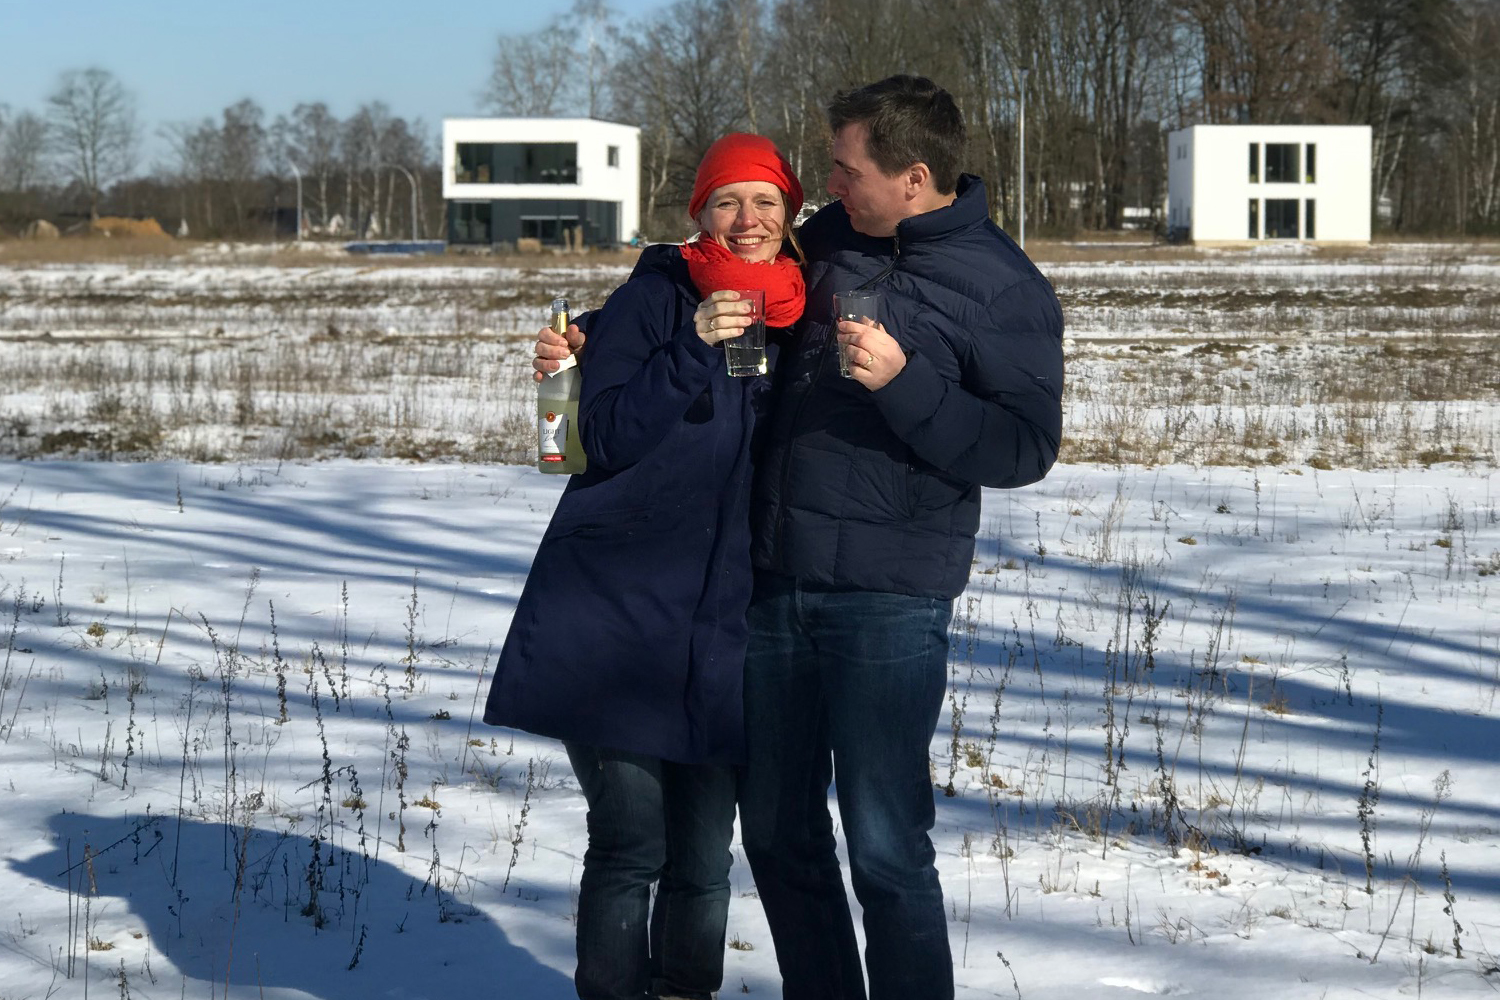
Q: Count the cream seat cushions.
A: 0